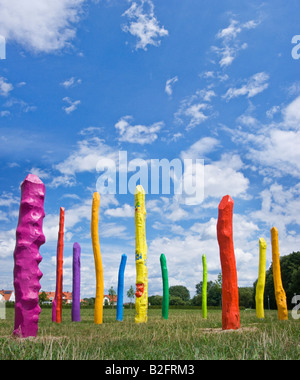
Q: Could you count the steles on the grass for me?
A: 11